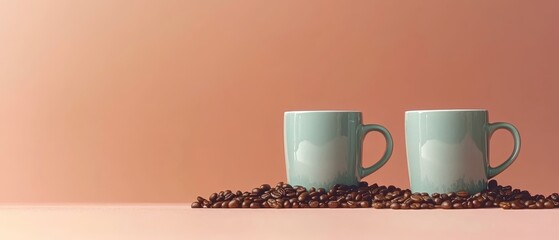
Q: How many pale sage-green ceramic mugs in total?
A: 2